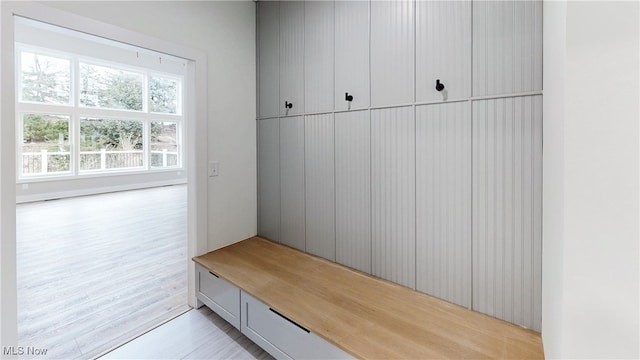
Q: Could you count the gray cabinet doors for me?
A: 14